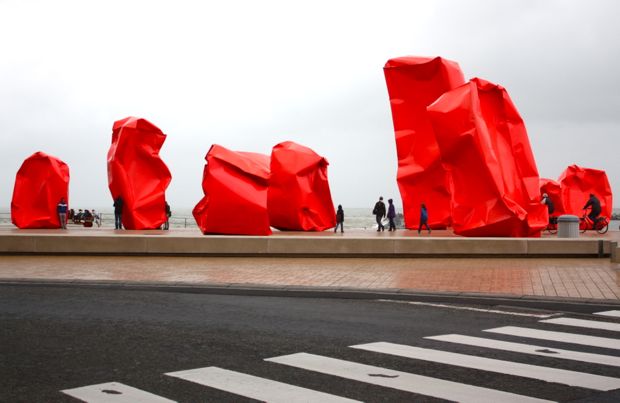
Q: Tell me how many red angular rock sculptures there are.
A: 8